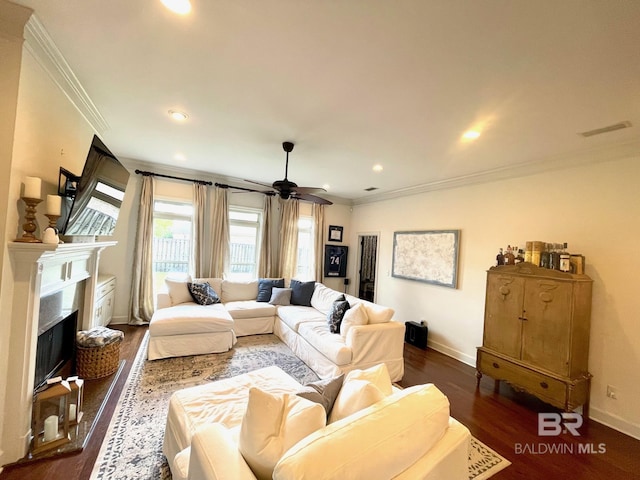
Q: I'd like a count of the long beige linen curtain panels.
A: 6